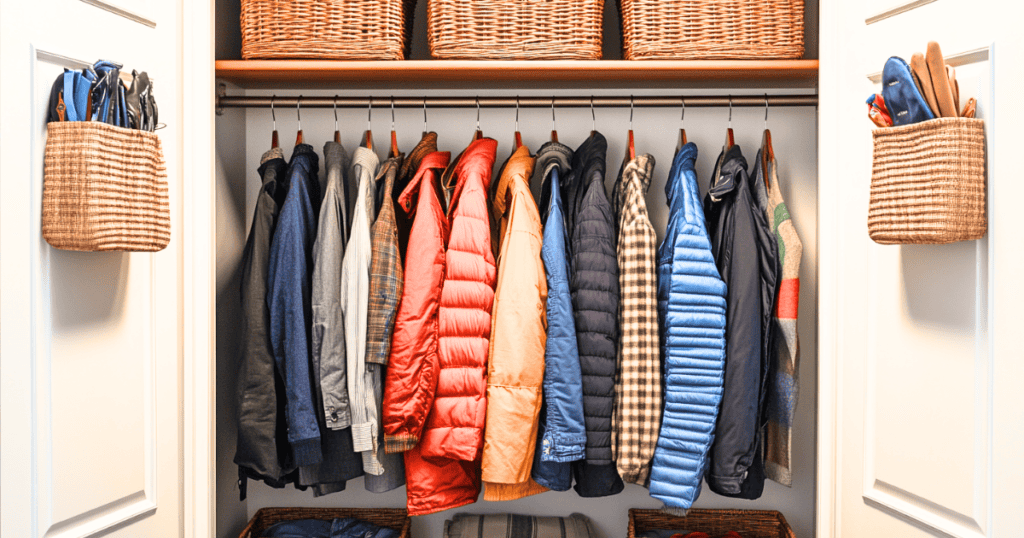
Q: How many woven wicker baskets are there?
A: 7